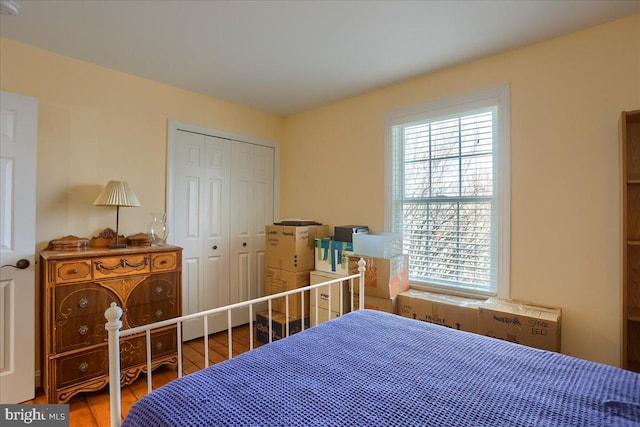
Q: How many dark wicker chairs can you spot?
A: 0